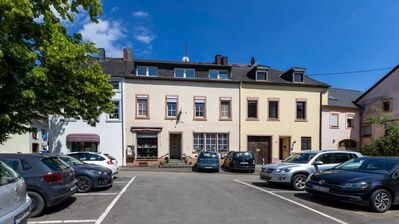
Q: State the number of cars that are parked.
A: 8